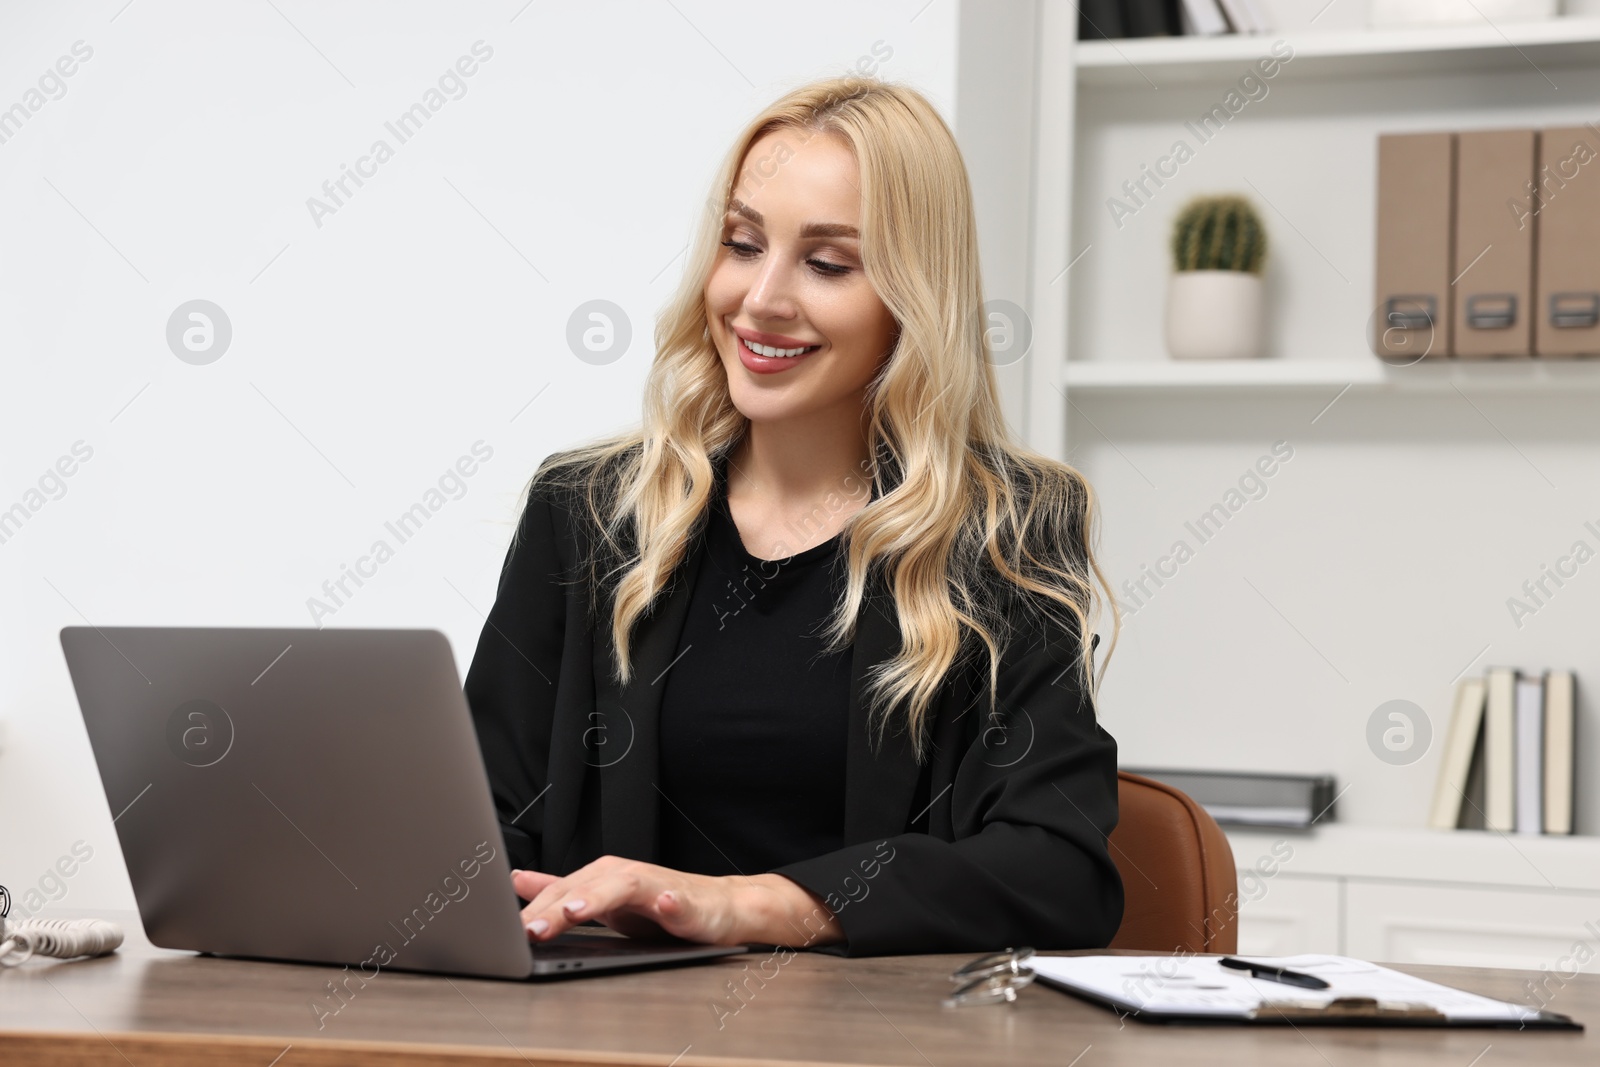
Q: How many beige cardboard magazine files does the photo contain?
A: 3